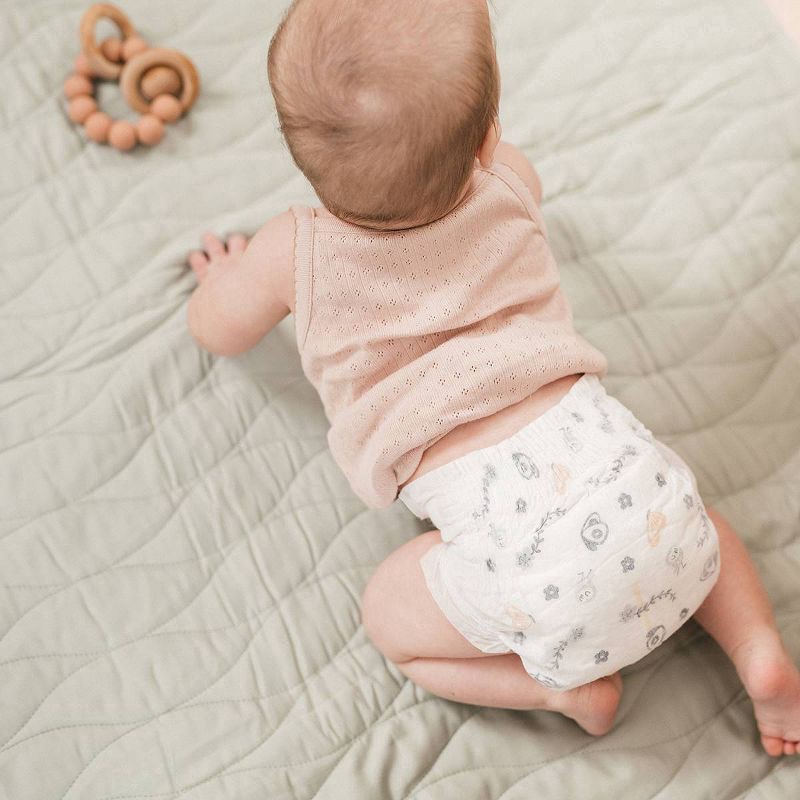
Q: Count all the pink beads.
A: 9